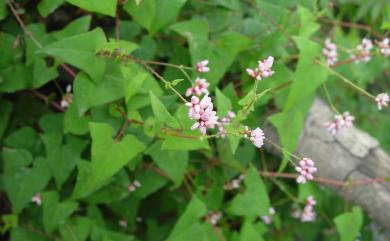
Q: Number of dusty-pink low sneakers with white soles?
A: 0